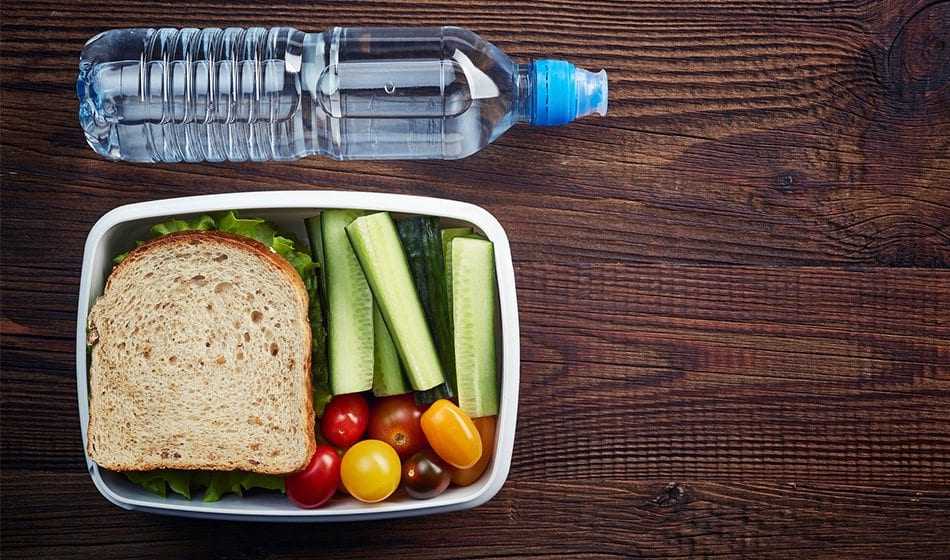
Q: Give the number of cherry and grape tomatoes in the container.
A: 7